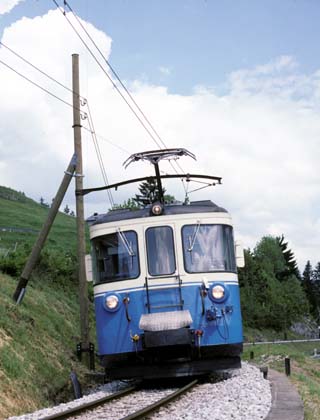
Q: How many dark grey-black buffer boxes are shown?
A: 1